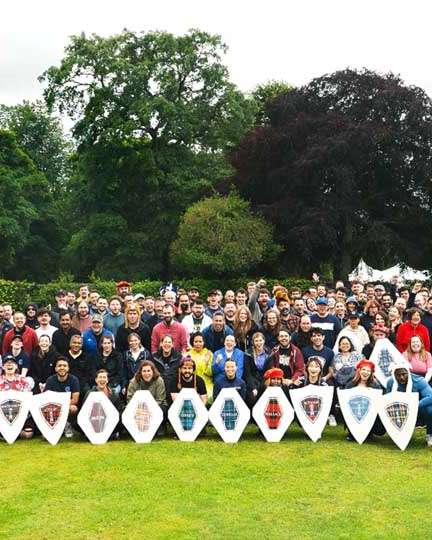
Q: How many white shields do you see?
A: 11